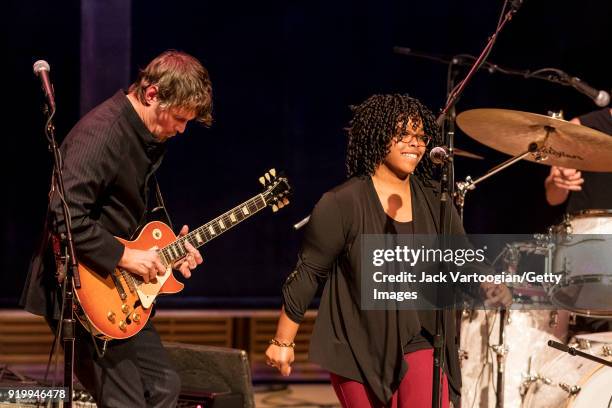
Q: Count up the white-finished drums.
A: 3